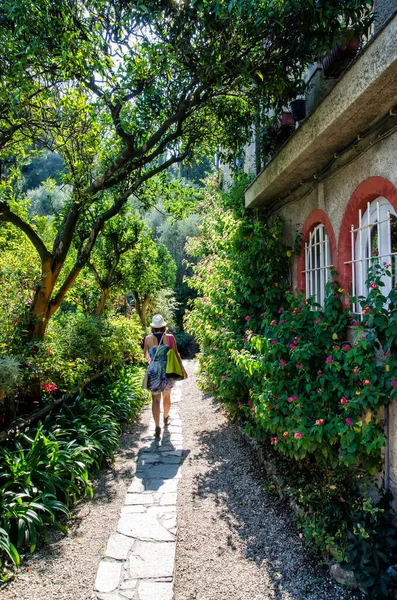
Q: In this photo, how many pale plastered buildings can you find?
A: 1